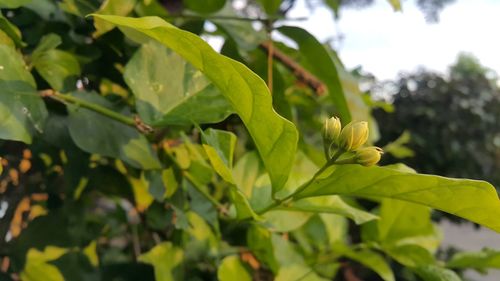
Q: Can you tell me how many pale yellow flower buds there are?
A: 3